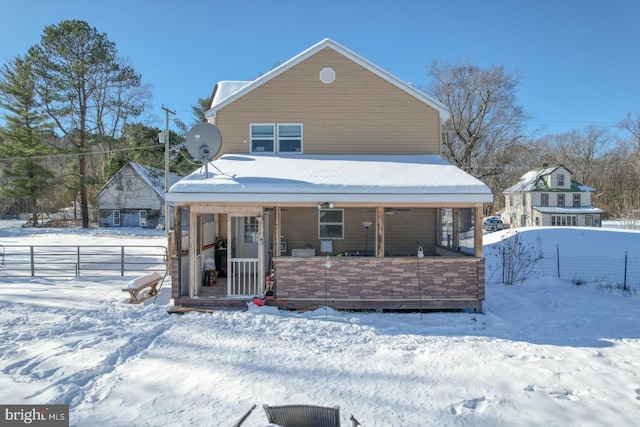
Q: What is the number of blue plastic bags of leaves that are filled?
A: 0